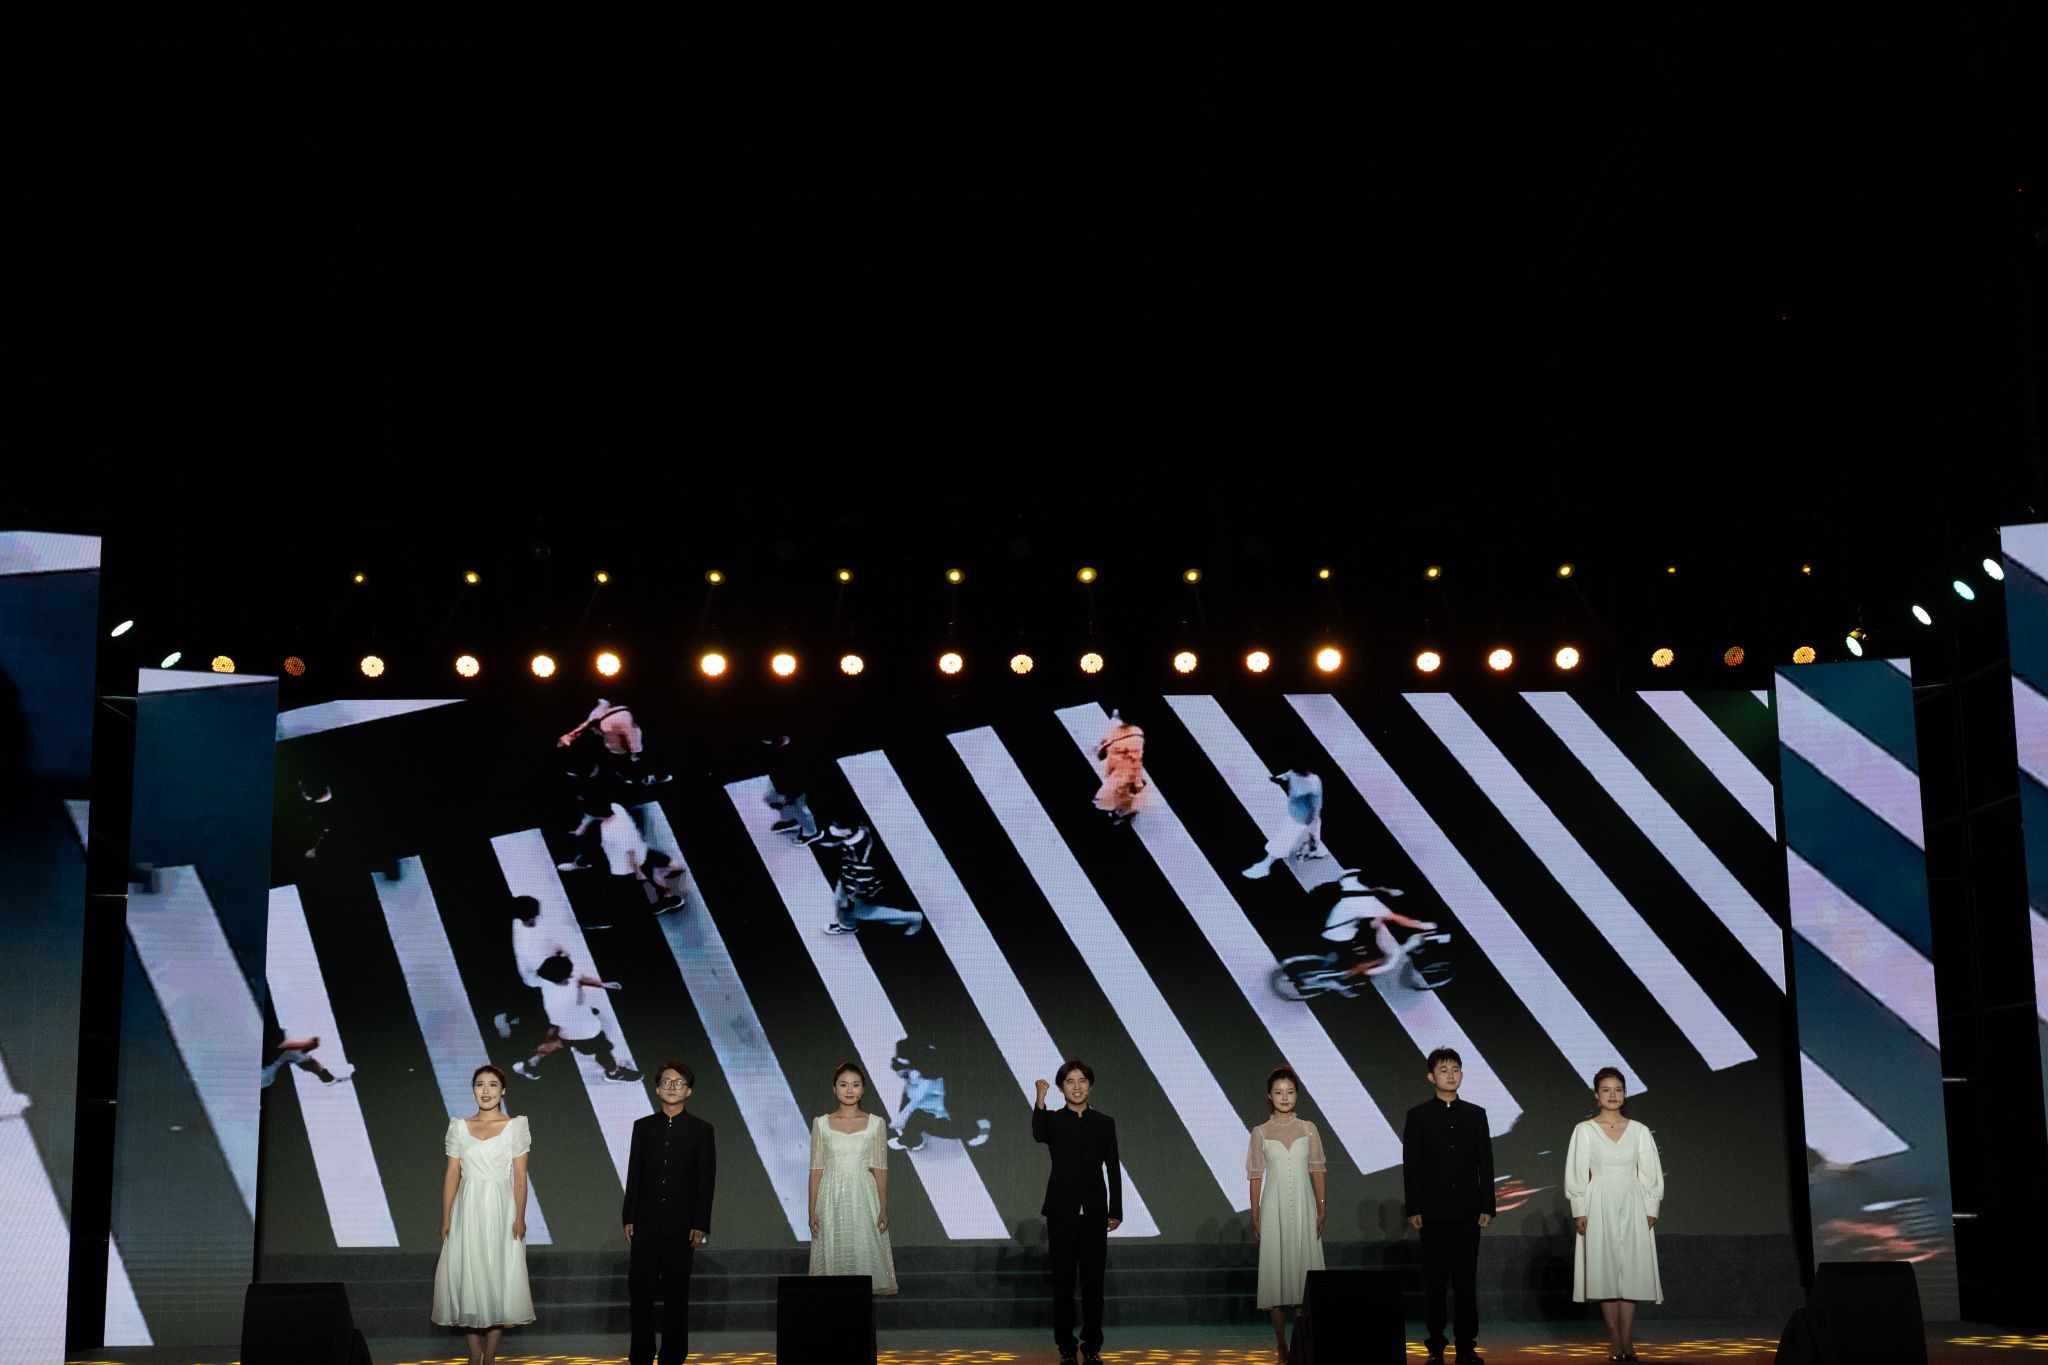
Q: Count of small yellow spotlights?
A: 13